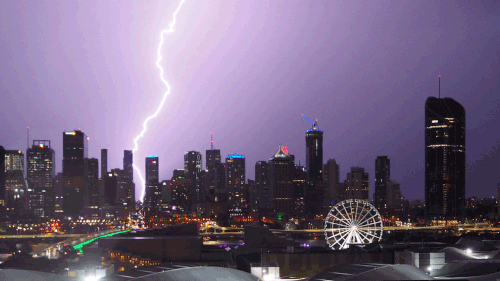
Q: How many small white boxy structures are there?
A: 2